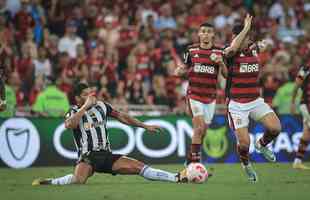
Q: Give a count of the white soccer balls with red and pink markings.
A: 1